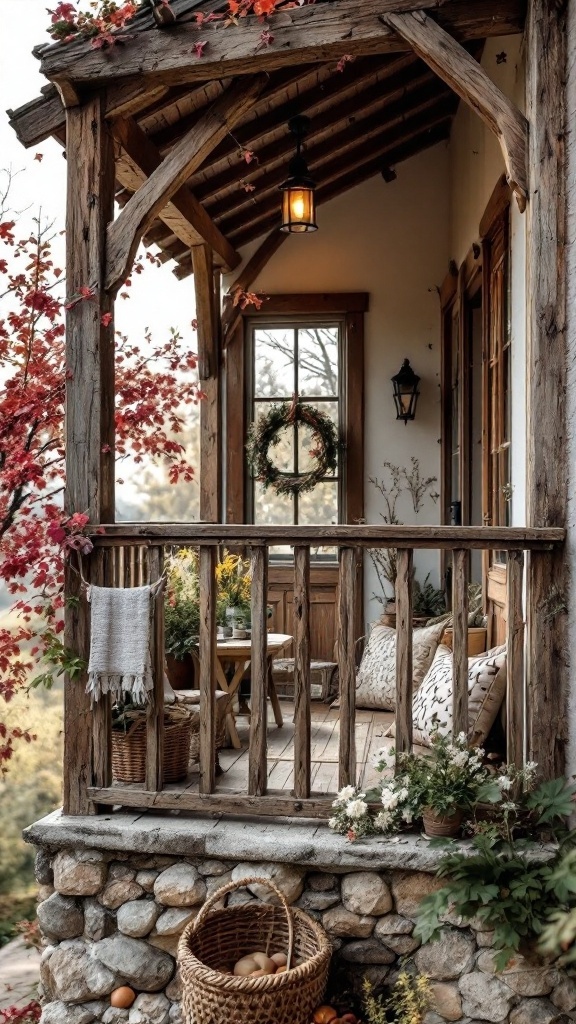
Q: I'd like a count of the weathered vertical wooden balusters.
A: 9